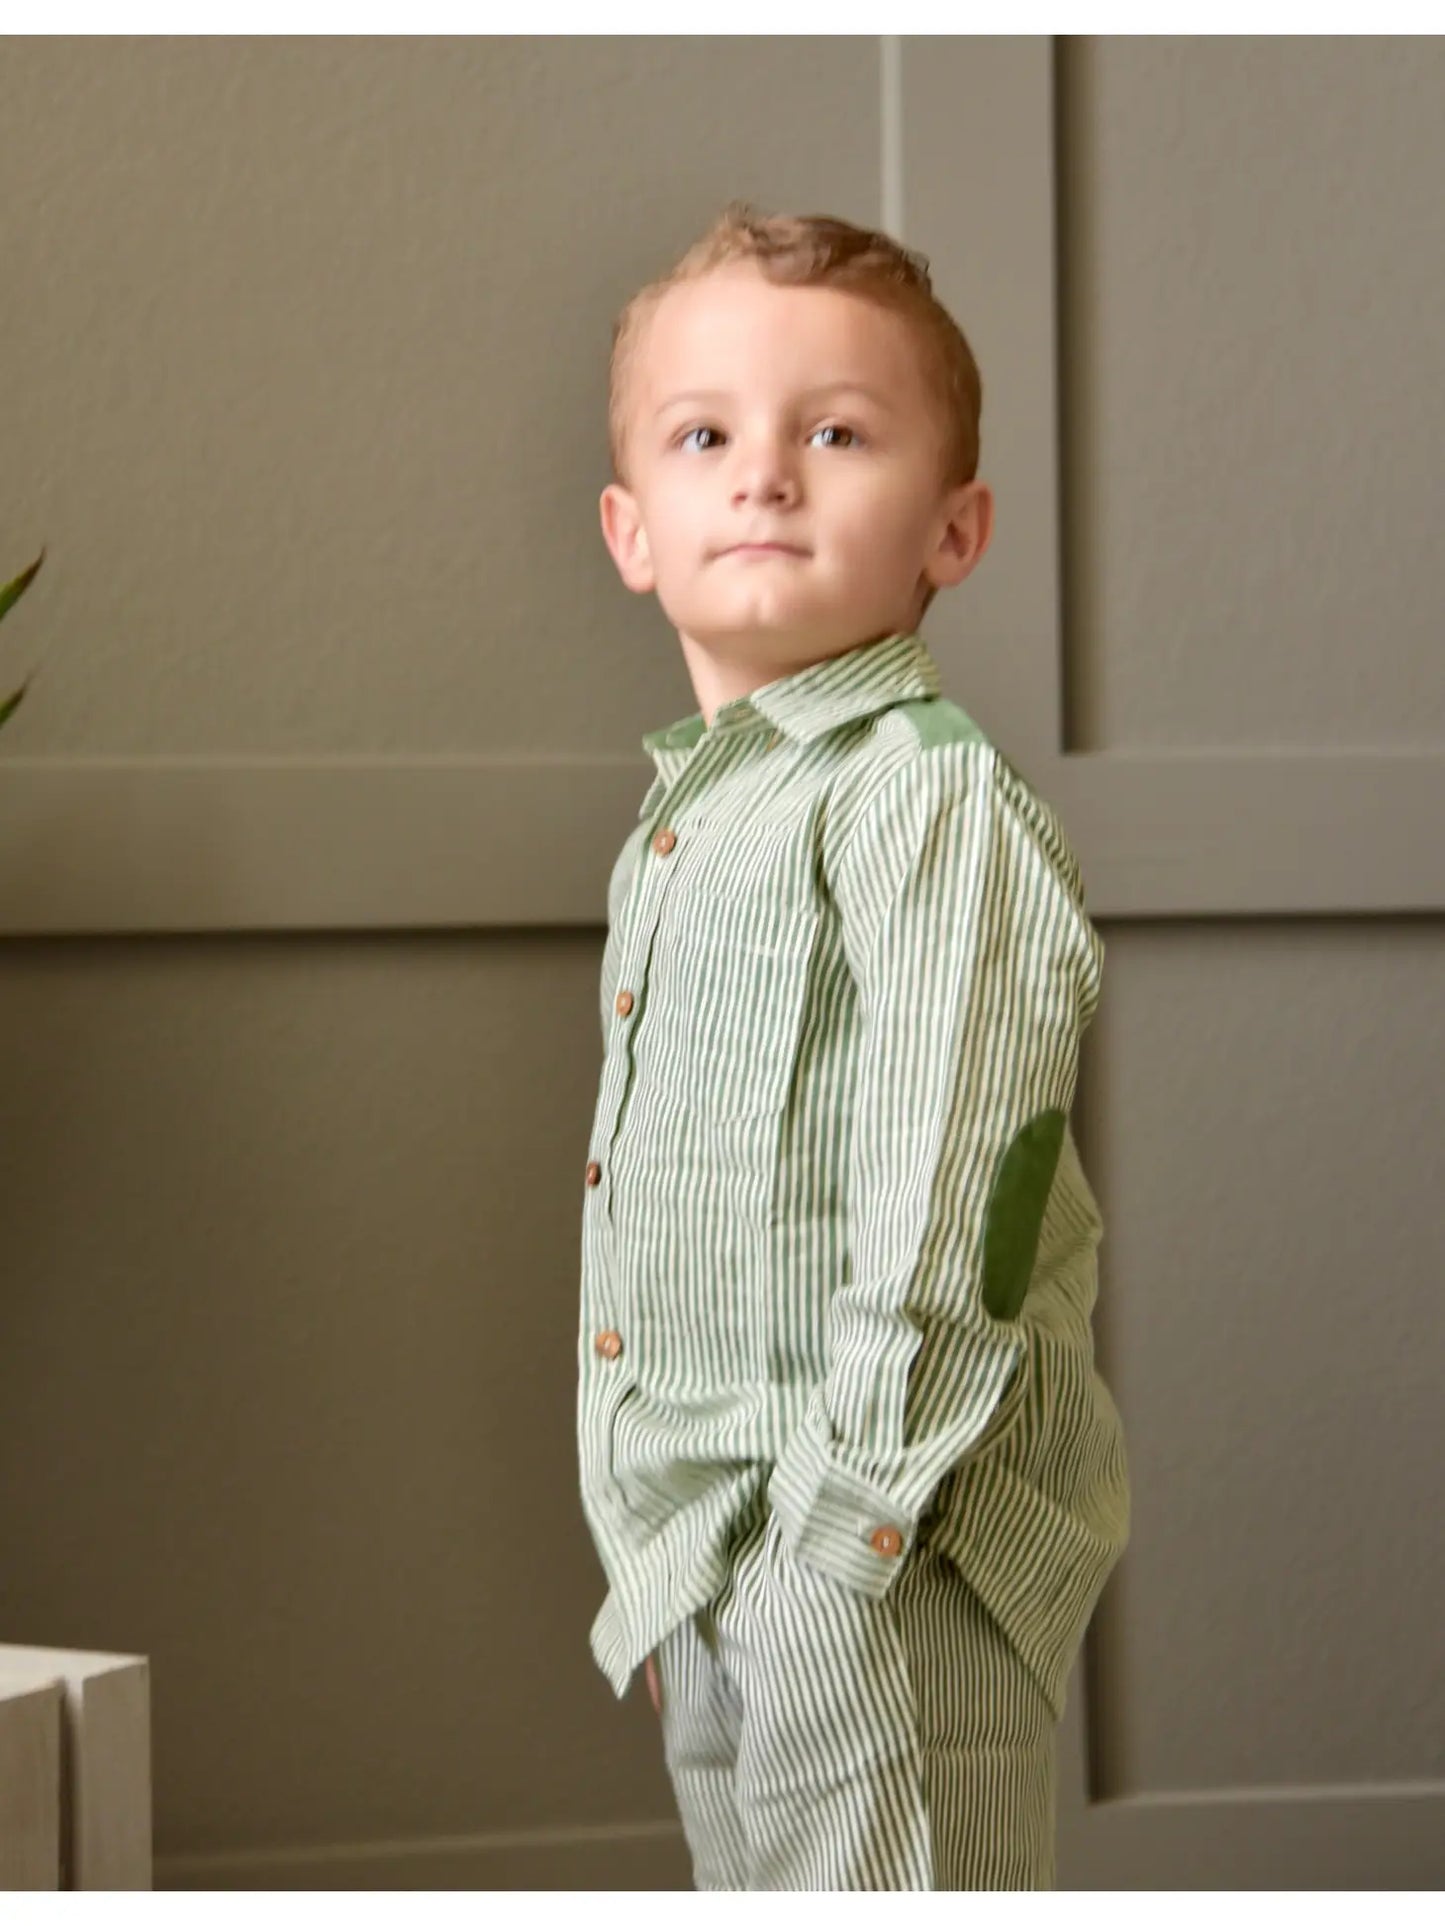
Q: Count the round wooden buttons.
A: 5